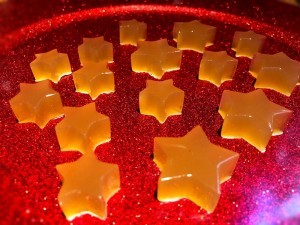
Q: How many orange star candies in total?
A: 15